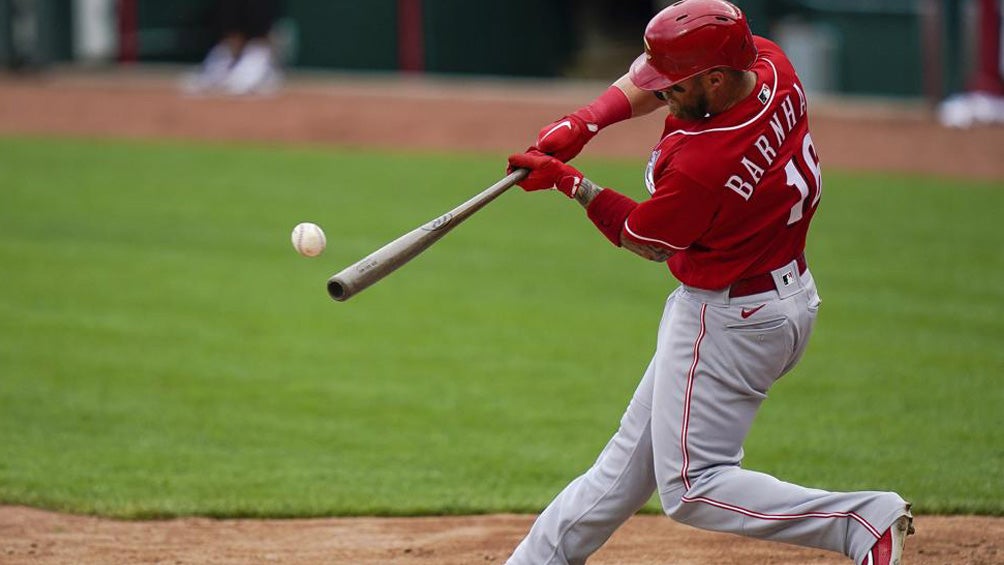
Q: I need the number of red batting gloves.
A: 2